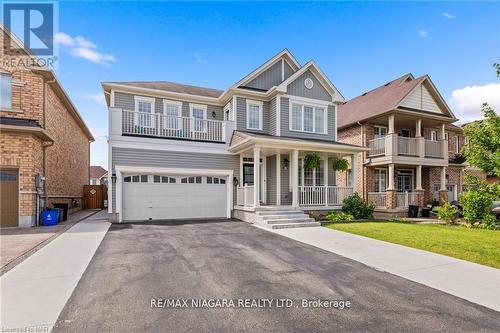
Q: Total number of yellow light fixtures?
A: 0